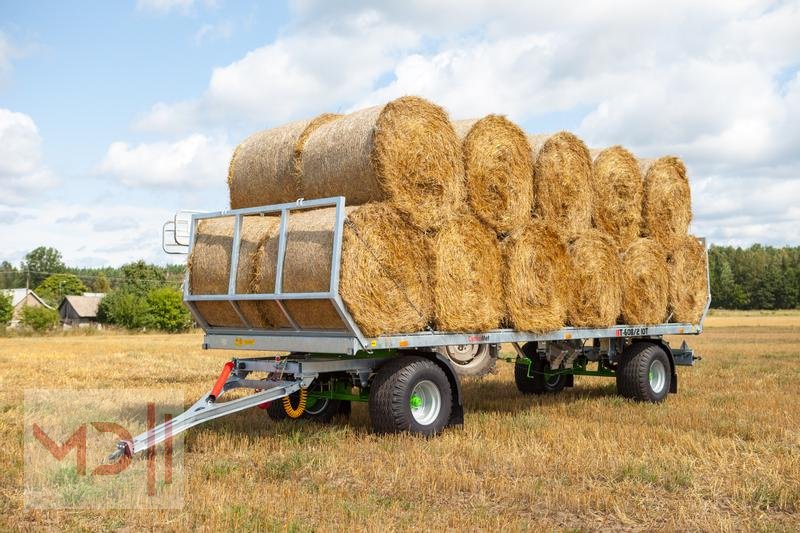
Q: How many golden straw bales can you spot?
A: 13